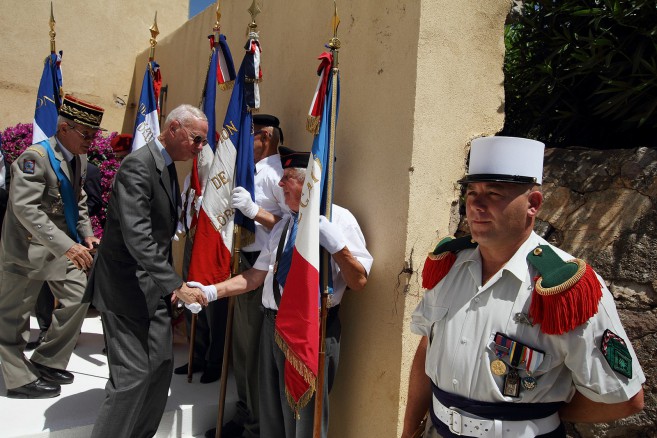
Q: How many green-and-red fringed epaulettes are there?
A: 2